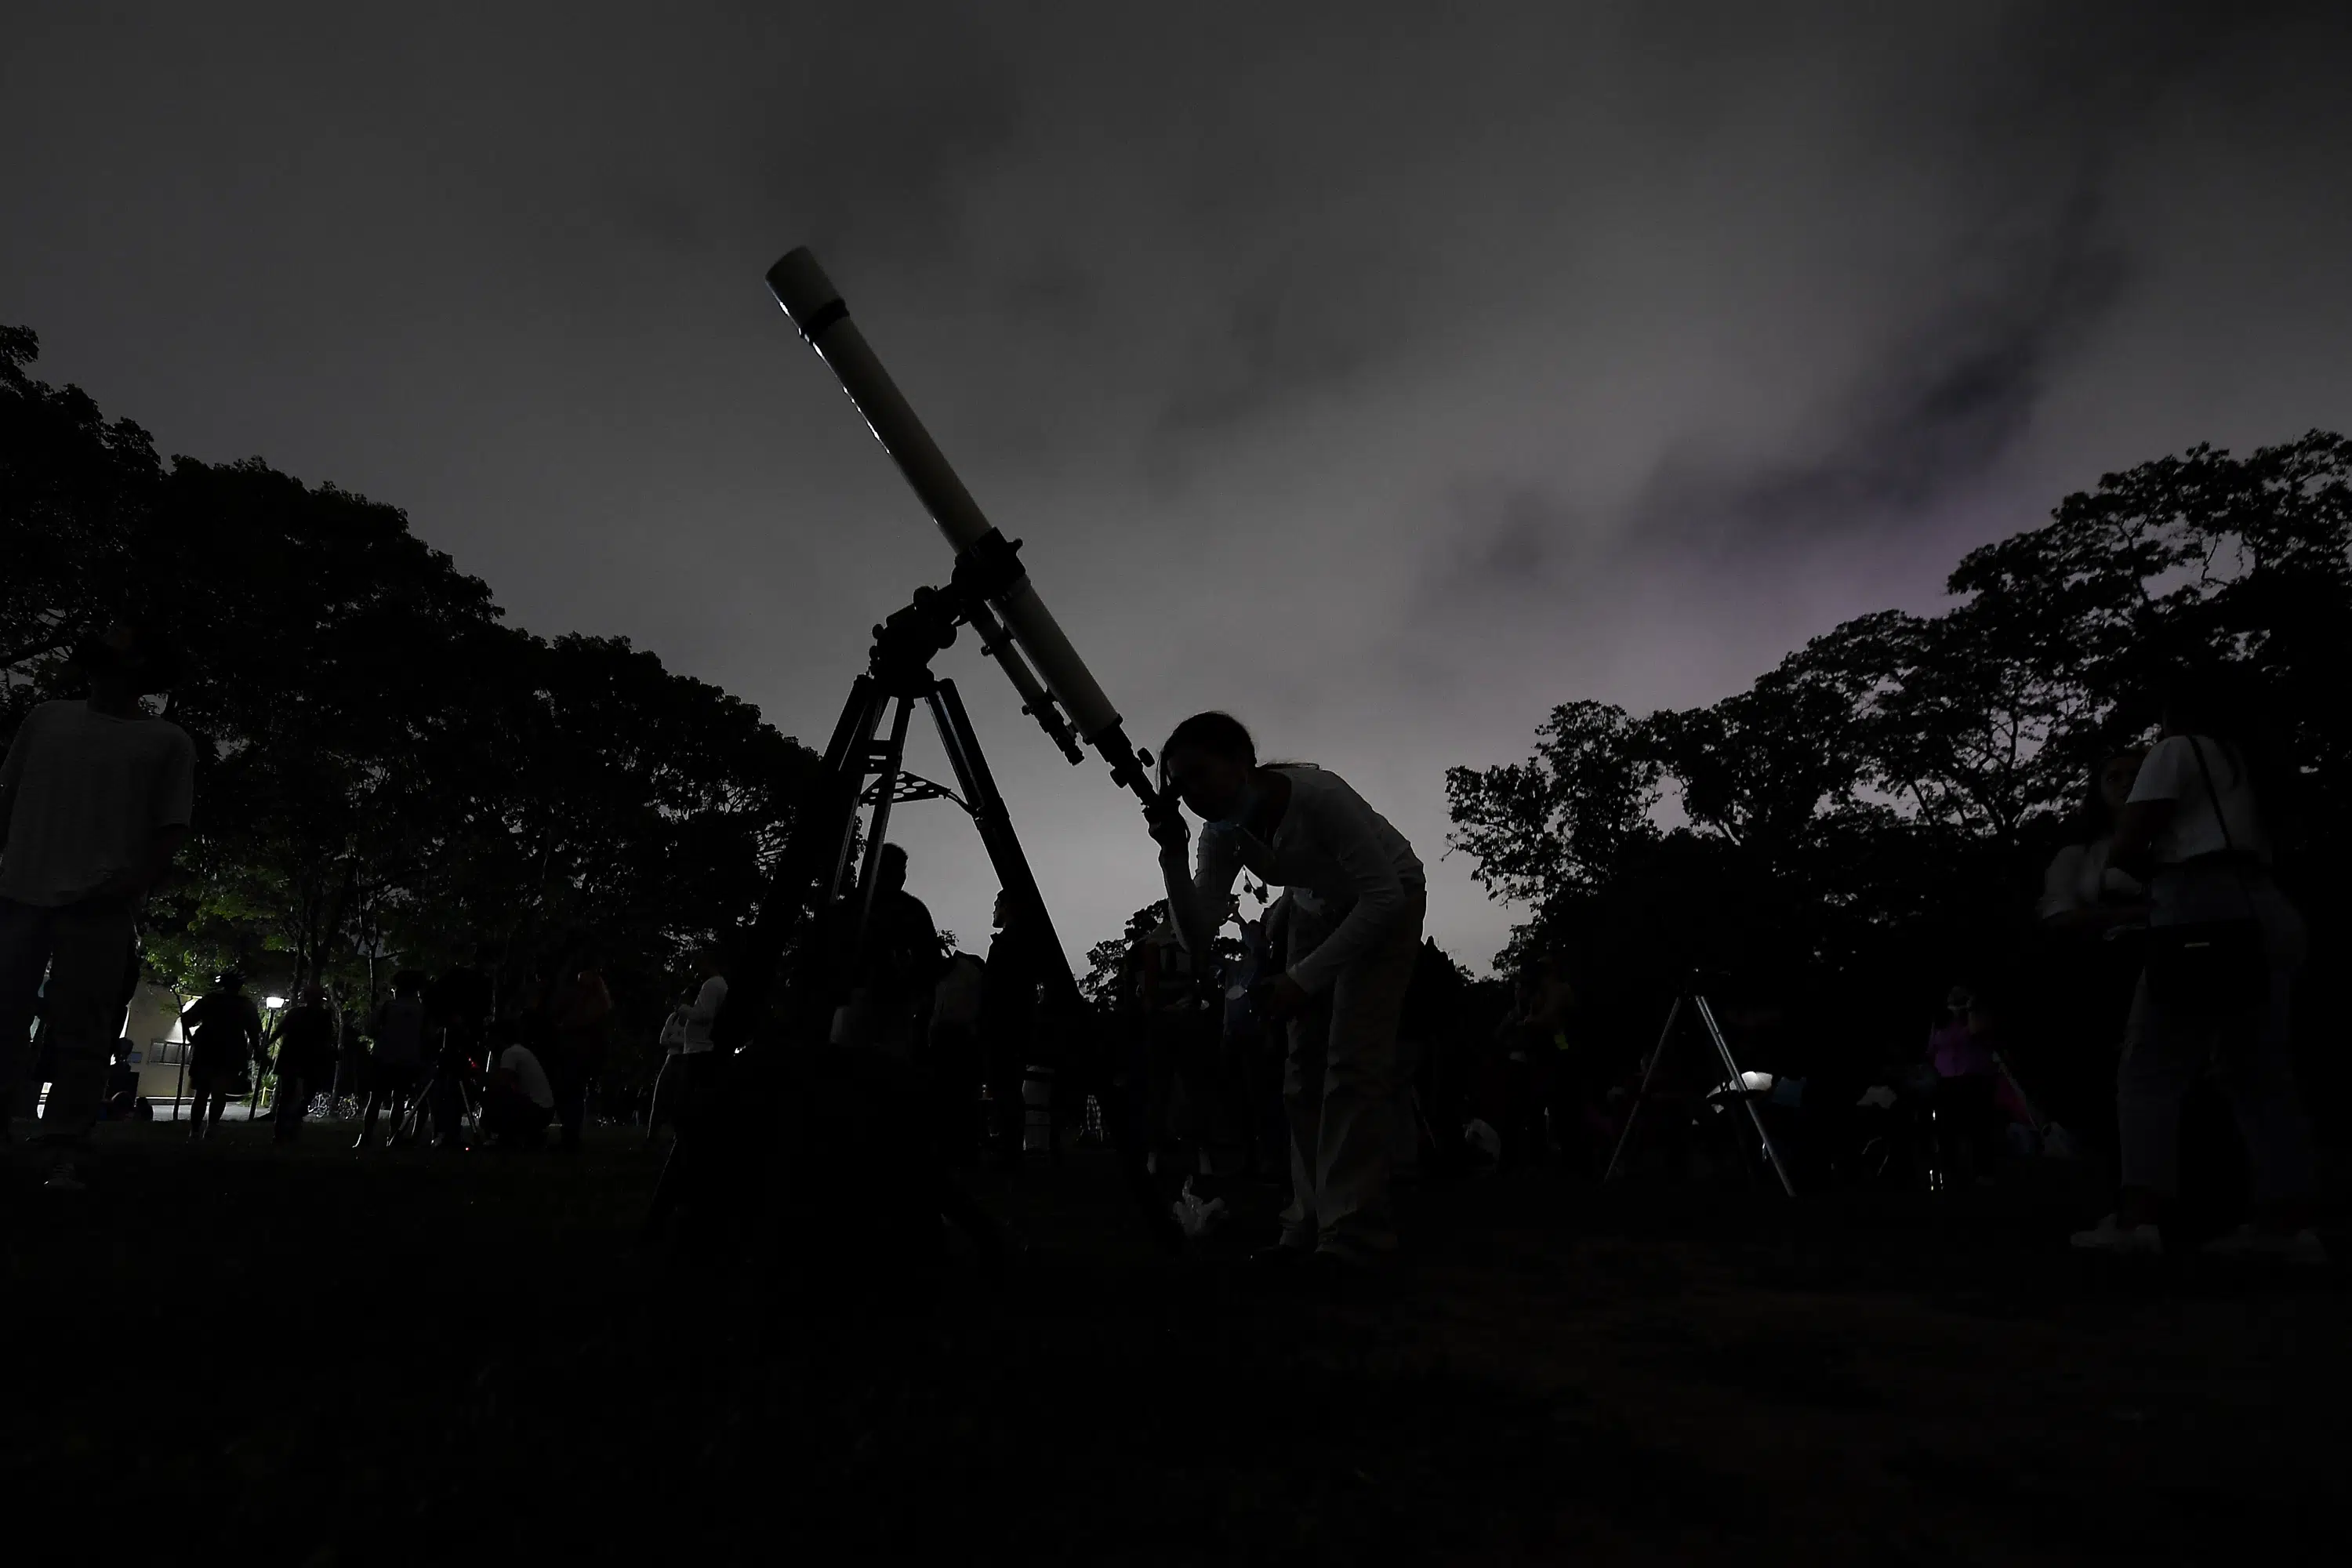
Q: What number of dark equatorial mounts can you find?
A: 1